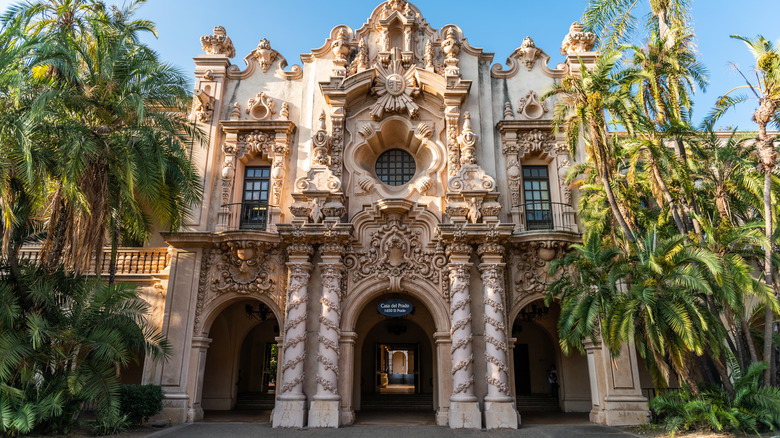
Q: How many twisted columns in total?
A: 4